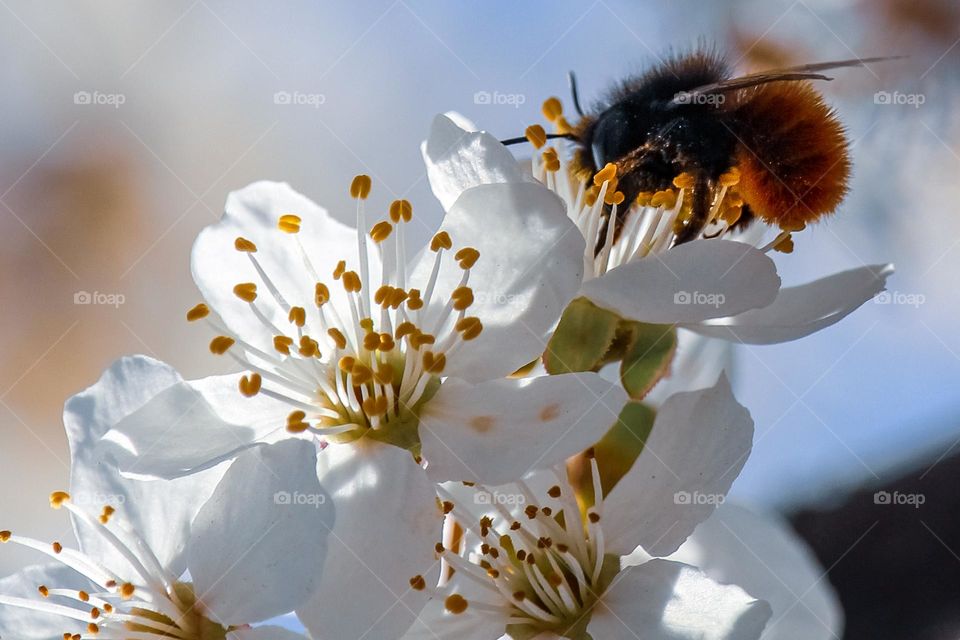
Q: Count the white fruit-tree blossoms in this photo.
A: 4